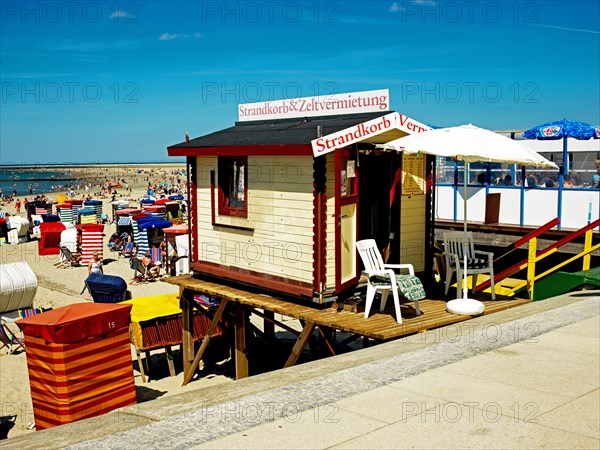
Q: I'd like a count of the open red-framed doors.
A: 1